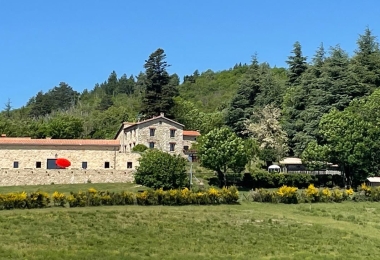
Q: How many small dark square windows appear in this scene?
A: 5